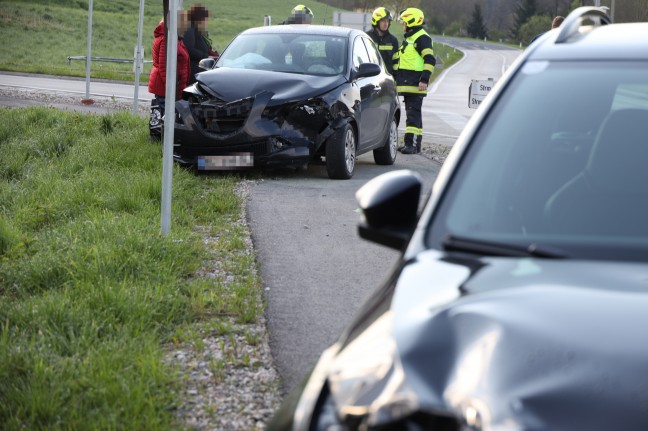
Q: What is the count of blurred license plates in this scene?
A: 1